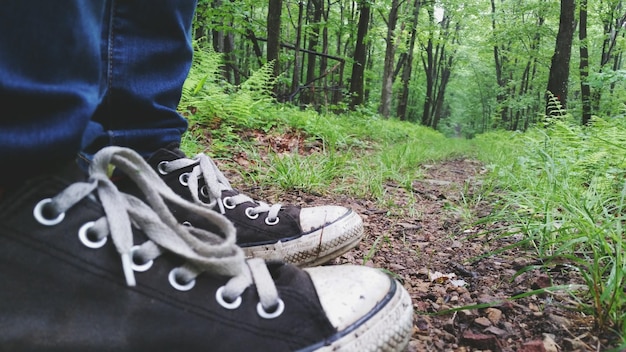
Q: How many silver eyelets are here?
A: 13